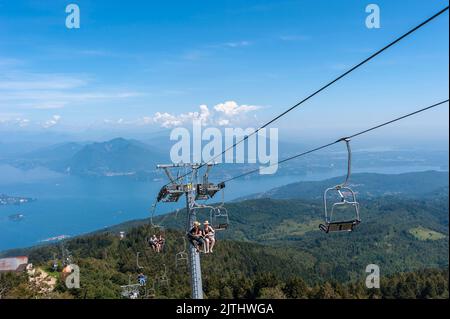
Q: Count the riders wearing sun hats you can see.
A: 2